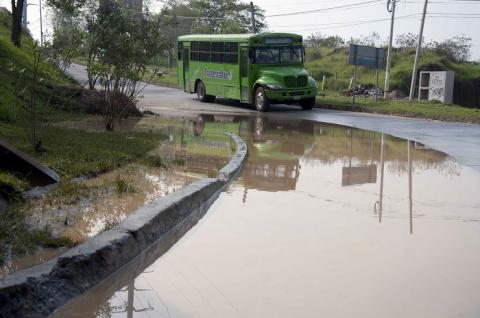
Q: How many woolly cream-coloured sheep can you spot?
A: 0